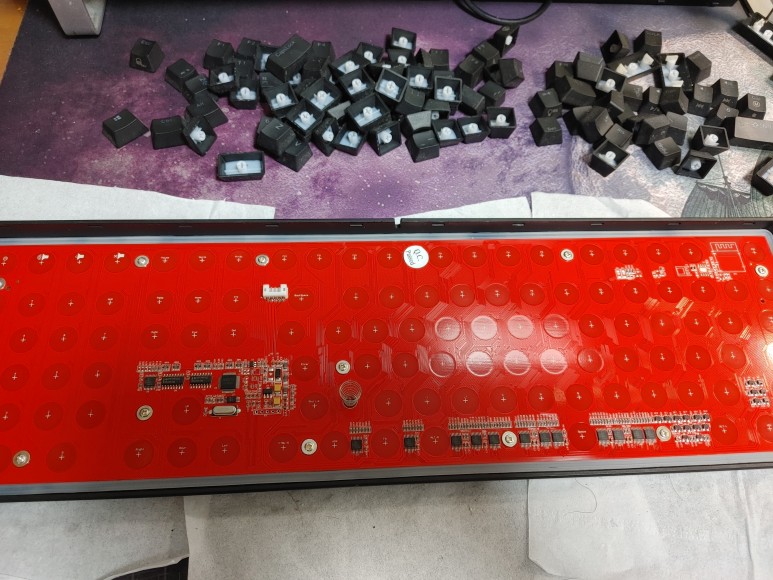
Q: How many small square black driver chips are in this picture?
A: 12